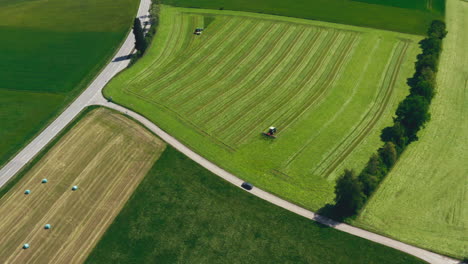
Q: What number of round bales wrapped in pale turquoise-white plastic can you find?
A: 5